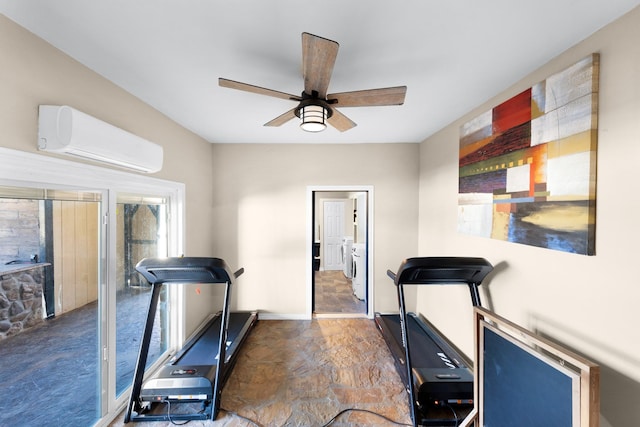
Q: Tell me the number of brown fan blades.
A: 5